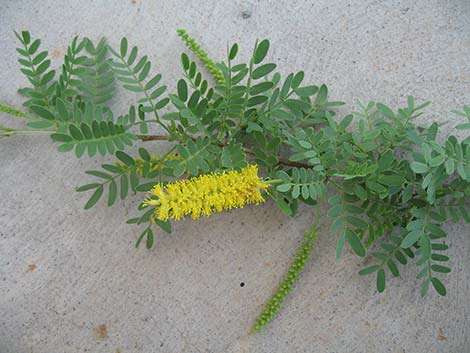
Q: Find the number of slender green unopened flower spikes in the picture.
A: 3